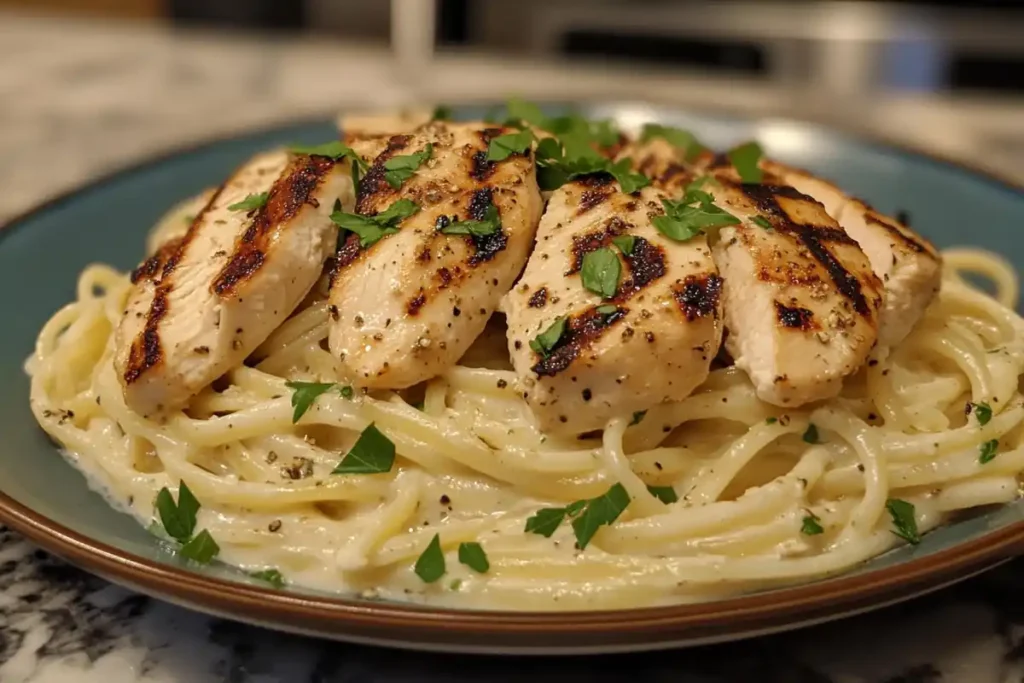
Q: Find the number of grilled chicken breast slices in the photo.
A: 5